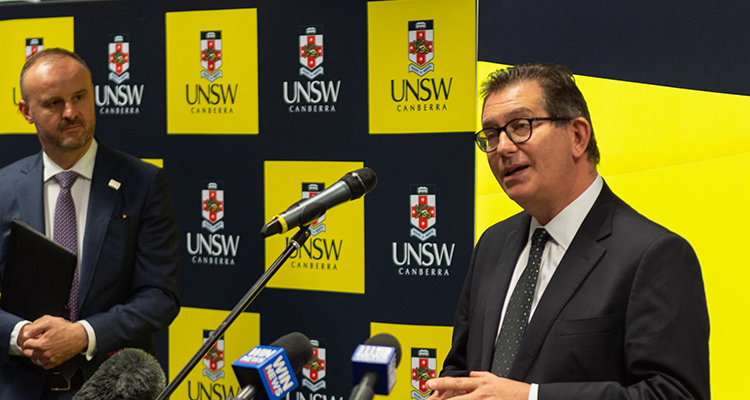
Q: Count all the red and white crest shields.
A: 11